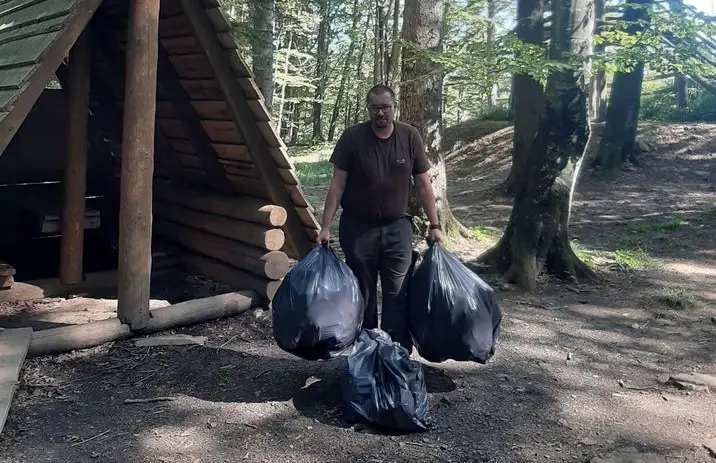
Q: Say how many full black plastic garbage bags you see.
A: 3